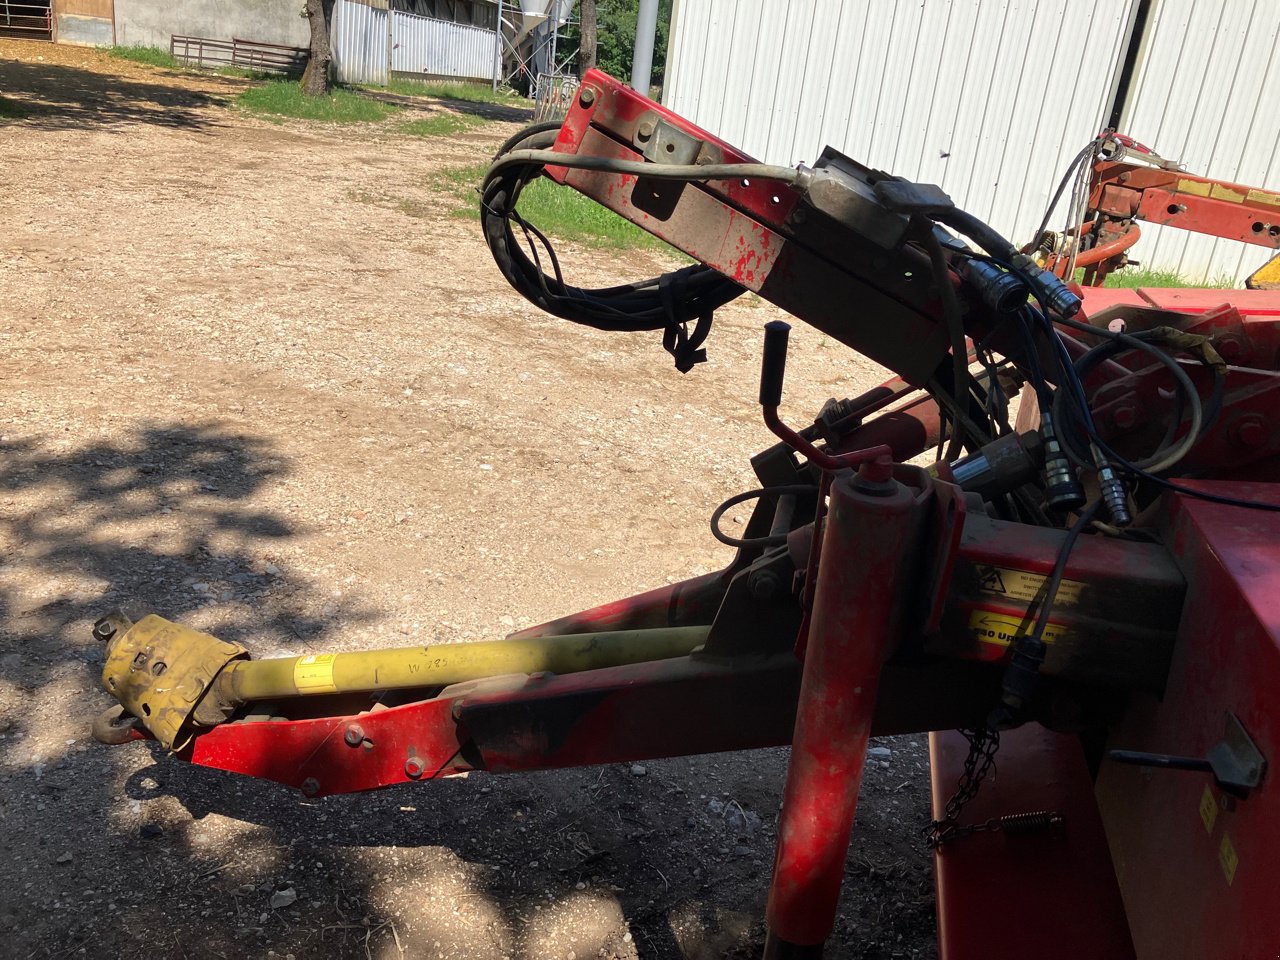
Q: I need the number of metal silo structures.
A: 2